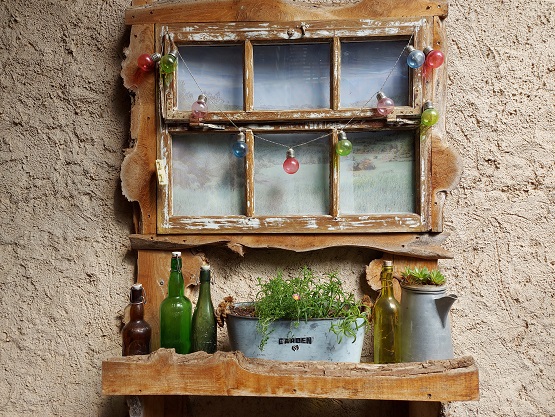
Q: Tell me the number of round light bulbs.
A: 10